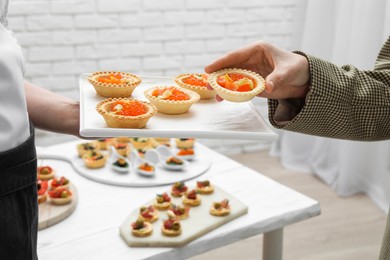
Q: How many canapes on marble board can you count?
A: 9